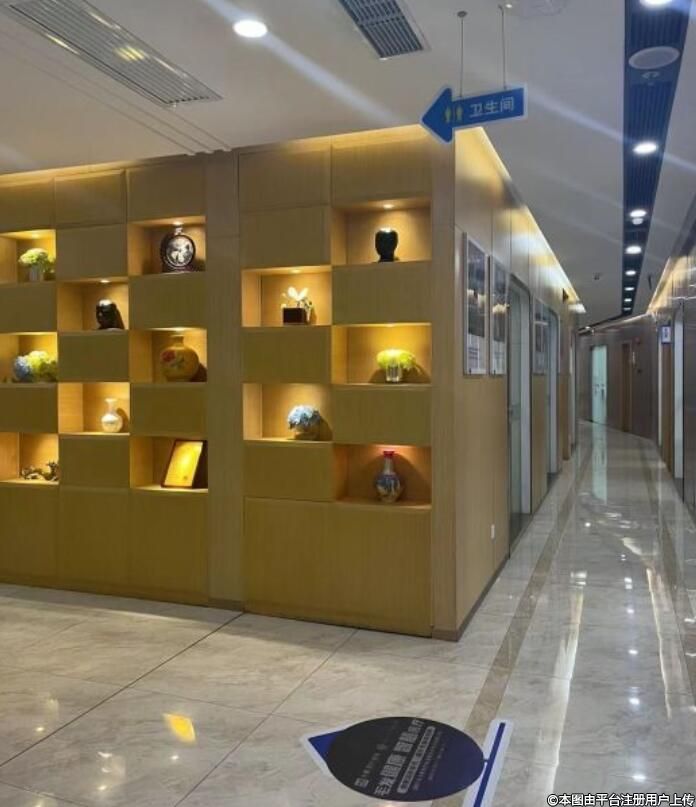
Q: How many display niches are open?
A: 13